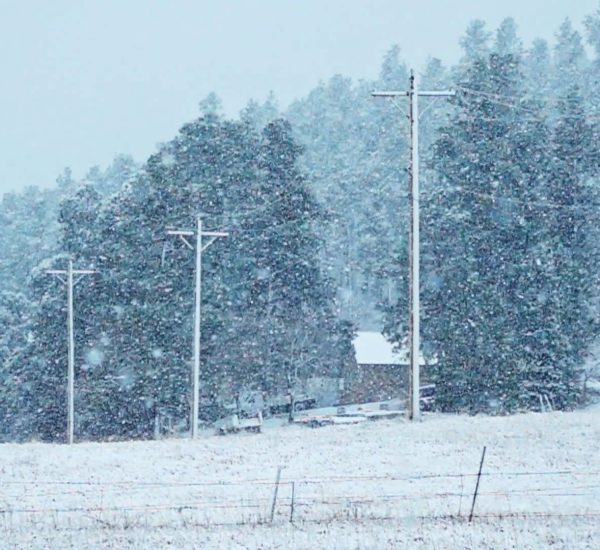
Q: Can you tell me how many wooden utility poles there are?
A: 3